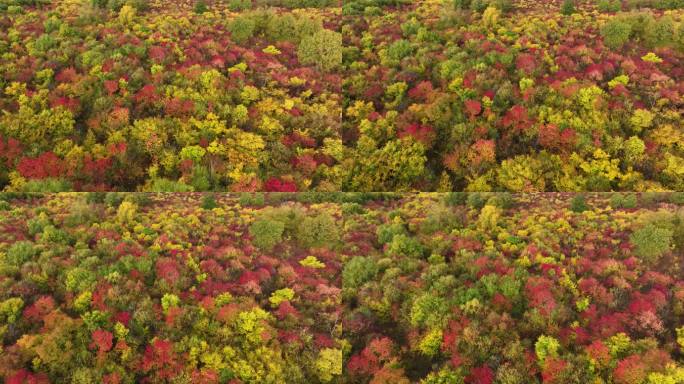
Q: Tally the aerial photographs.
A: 4